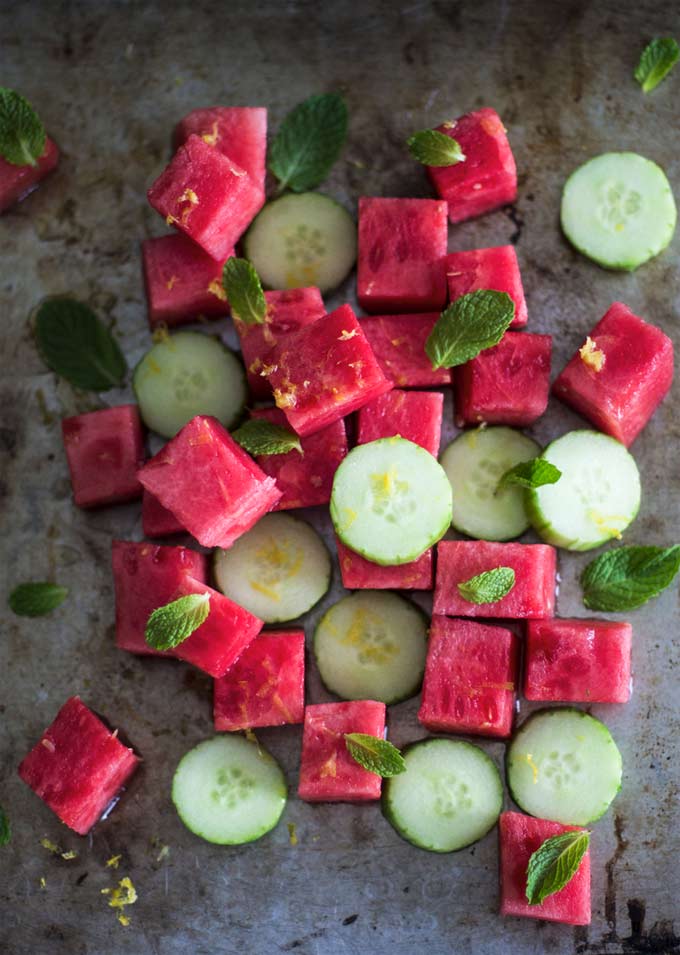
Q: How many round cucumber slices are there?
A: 11